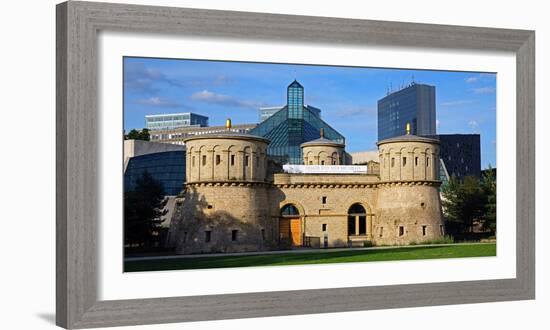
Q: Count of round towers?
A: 3